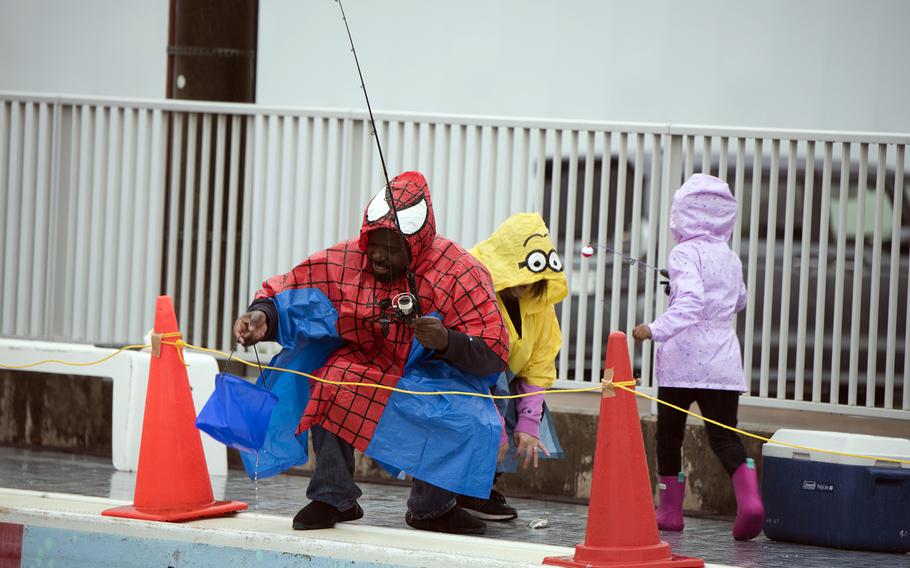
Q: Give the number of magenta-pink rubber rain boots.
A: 2